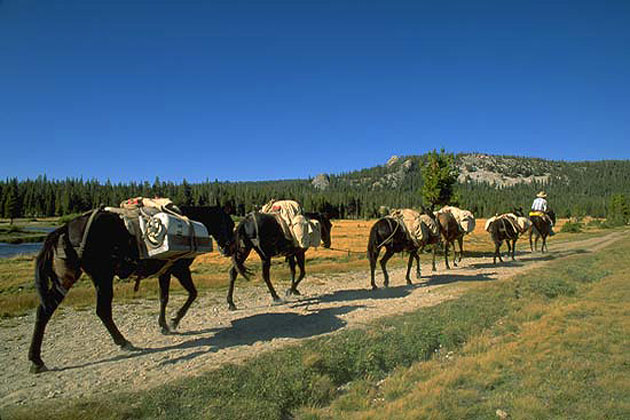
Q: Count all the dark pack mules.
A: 5